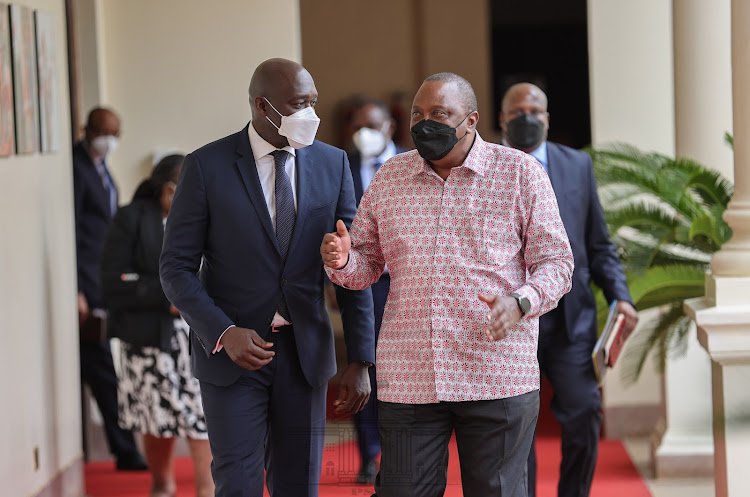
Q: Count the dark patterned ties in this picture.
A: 1